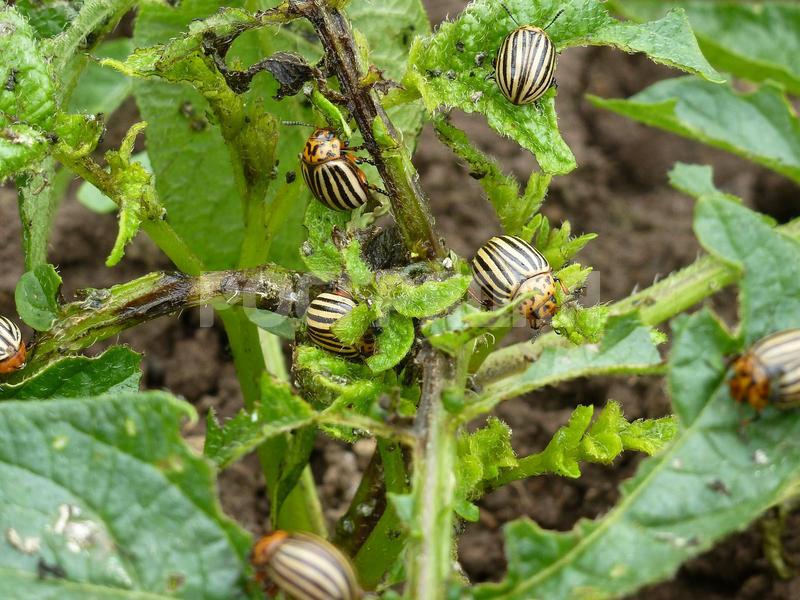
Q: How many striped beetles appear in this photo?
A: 7